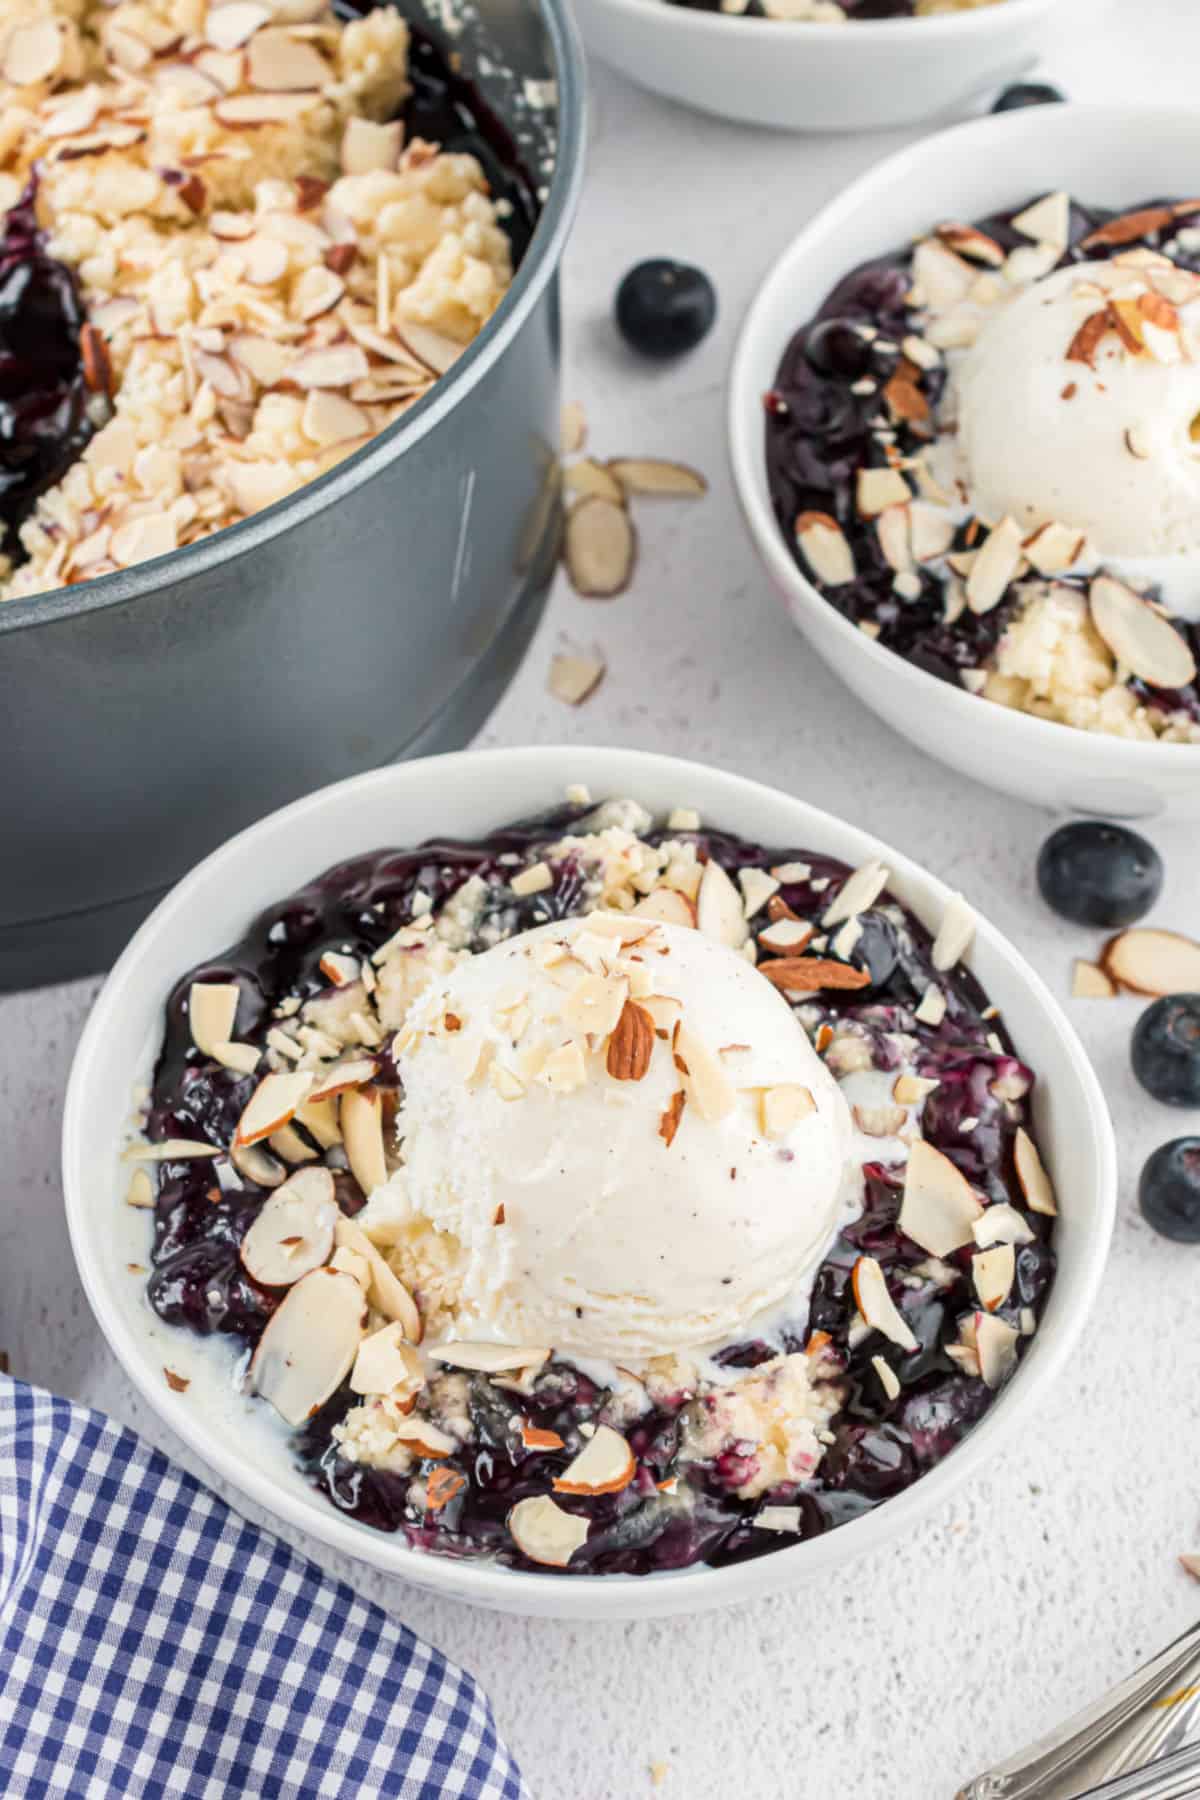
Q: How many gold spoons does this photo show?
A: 0